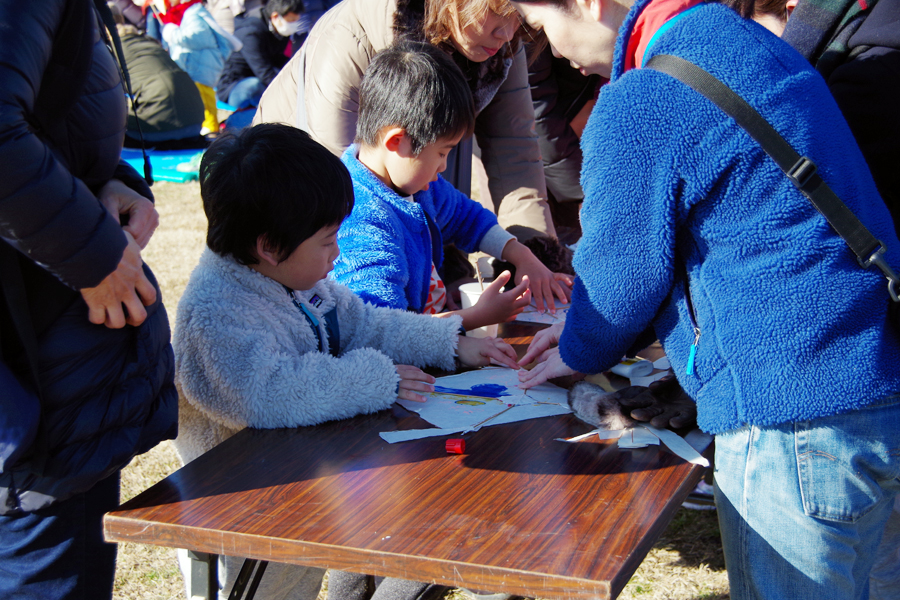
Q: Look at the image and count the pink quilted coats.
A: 0